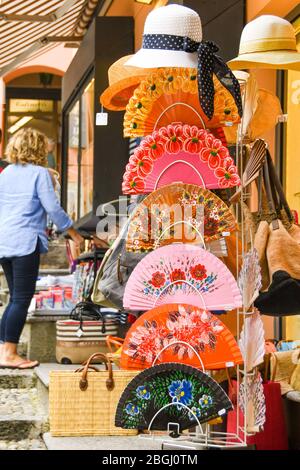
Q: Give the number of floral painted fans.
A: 6